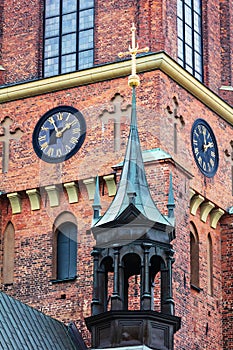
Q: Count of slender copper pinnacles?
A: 2